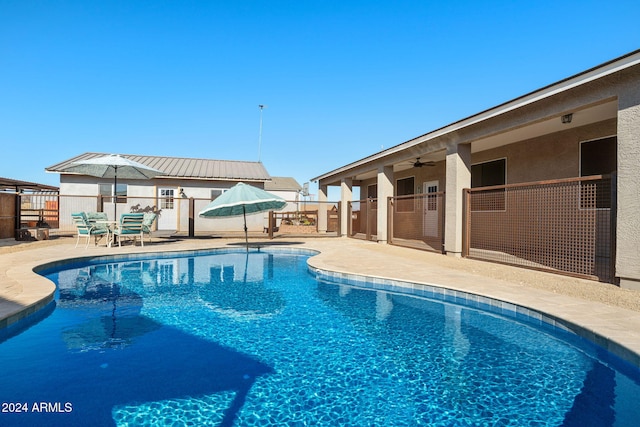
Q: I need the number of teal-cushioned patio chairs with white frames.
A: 4